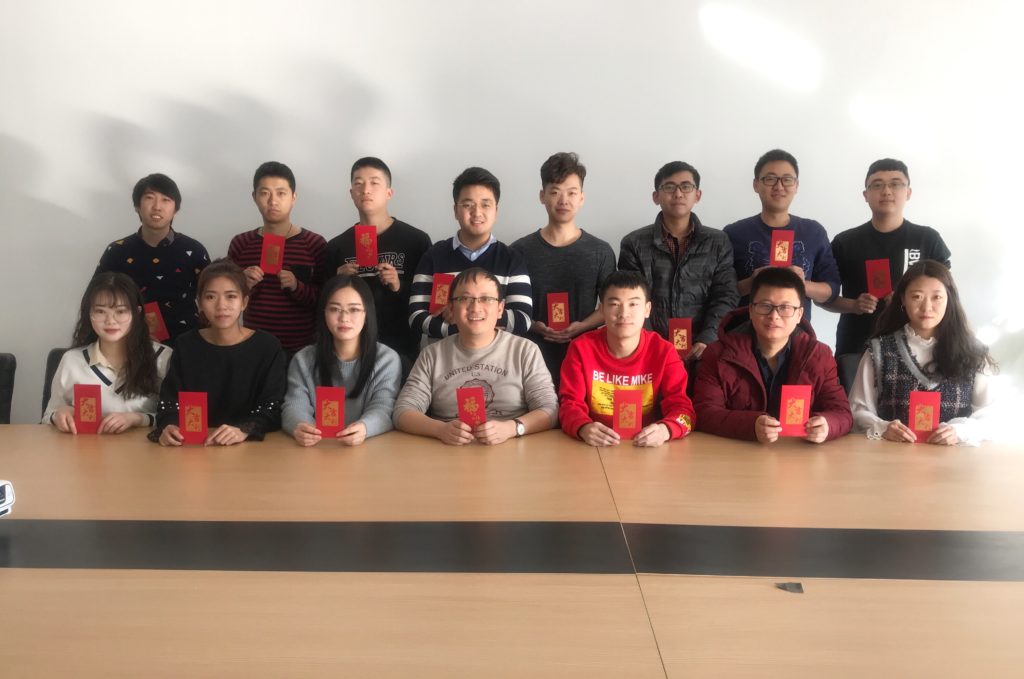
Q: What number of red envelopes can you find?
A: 15